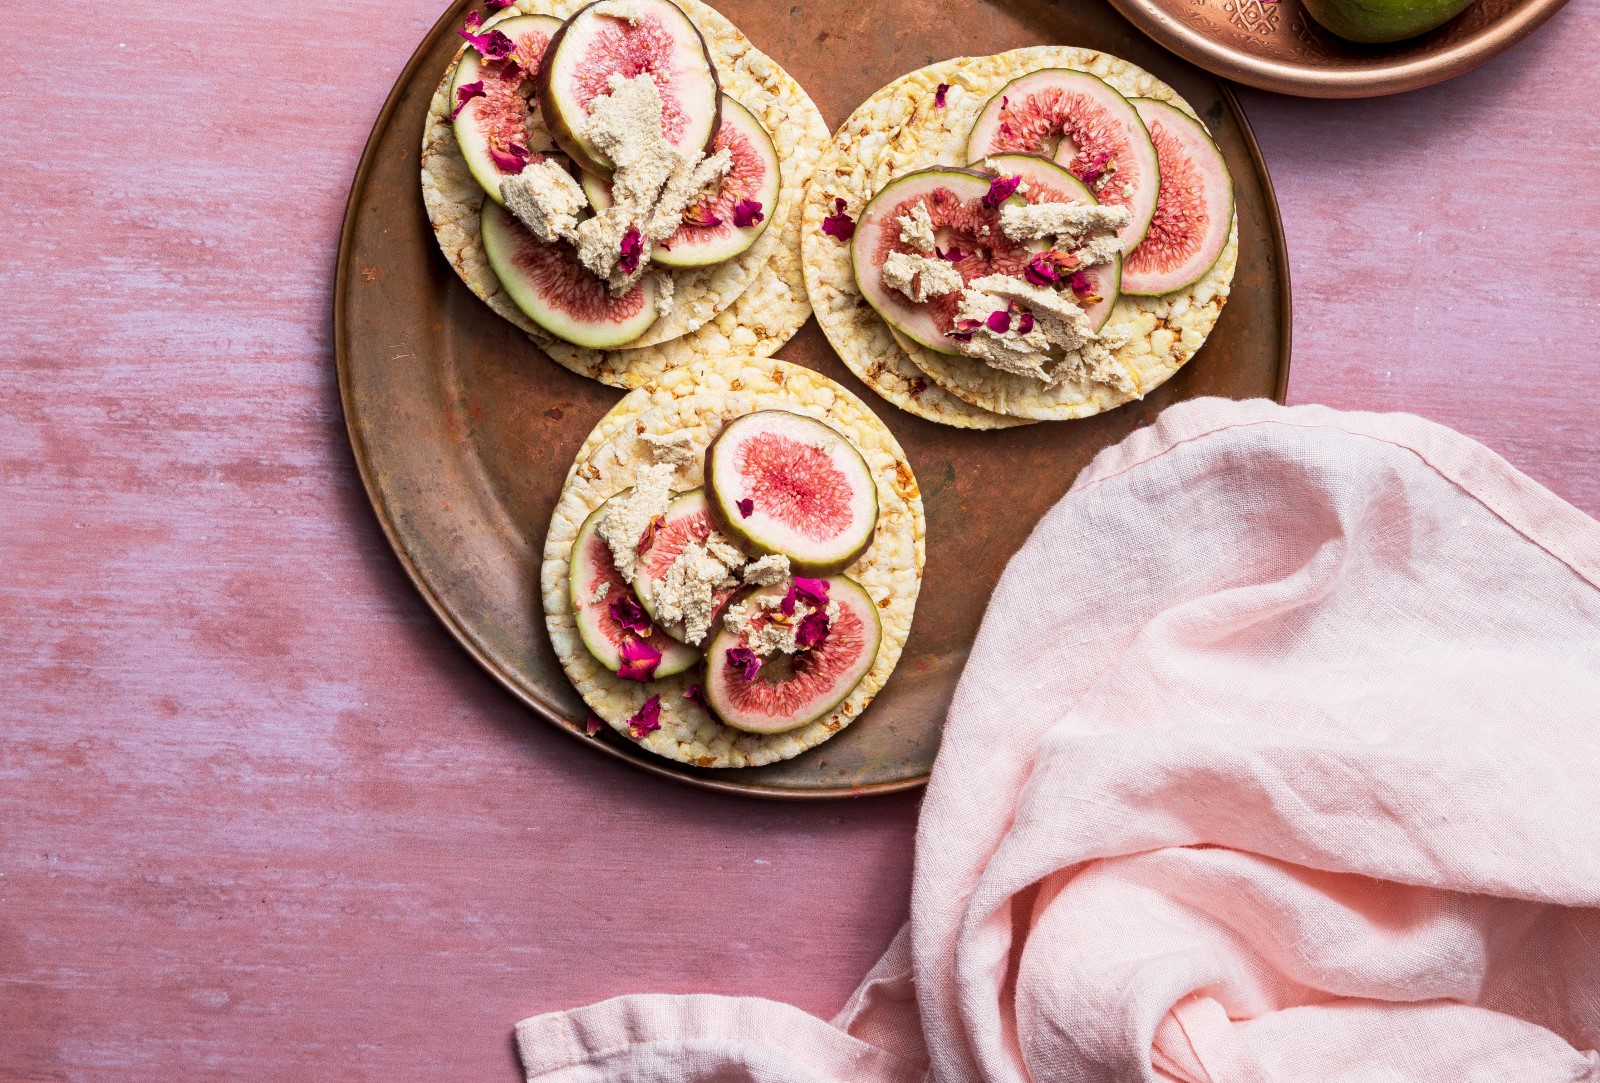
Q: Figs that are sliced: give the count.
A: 12